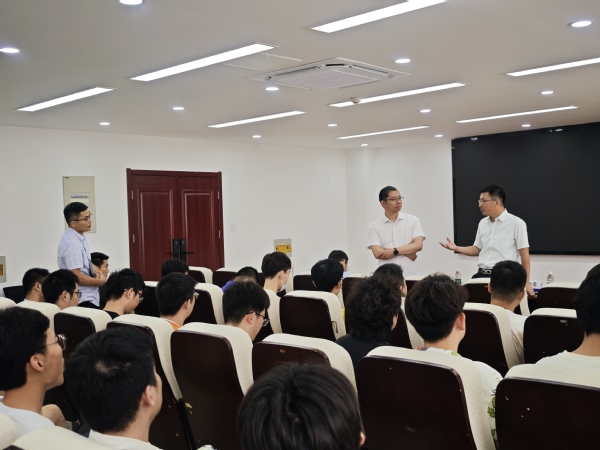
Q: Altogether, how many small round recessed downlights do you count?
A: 14